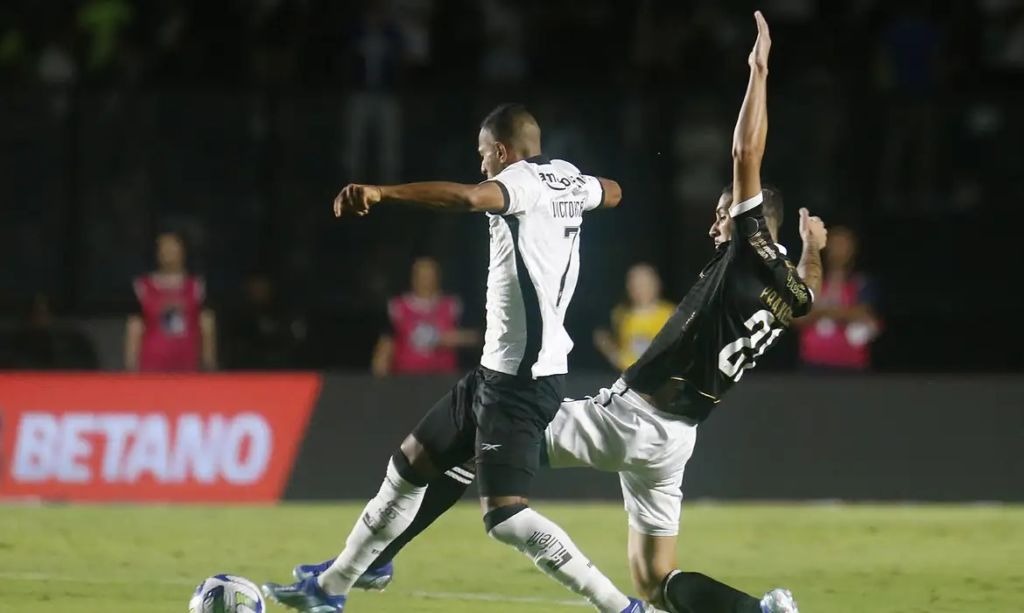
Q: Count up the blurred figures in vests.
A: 4